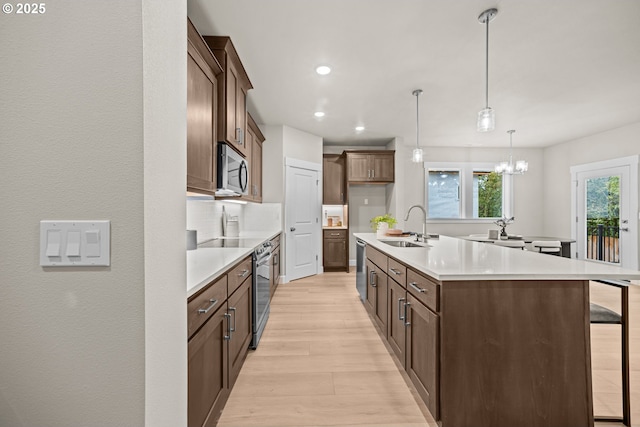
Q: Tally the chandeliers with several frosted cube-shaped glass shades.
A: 1